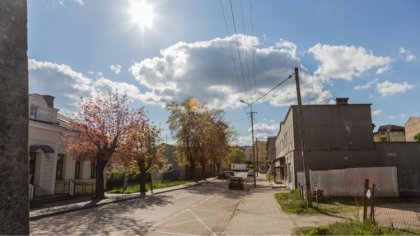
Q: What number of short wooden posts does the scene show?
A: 2